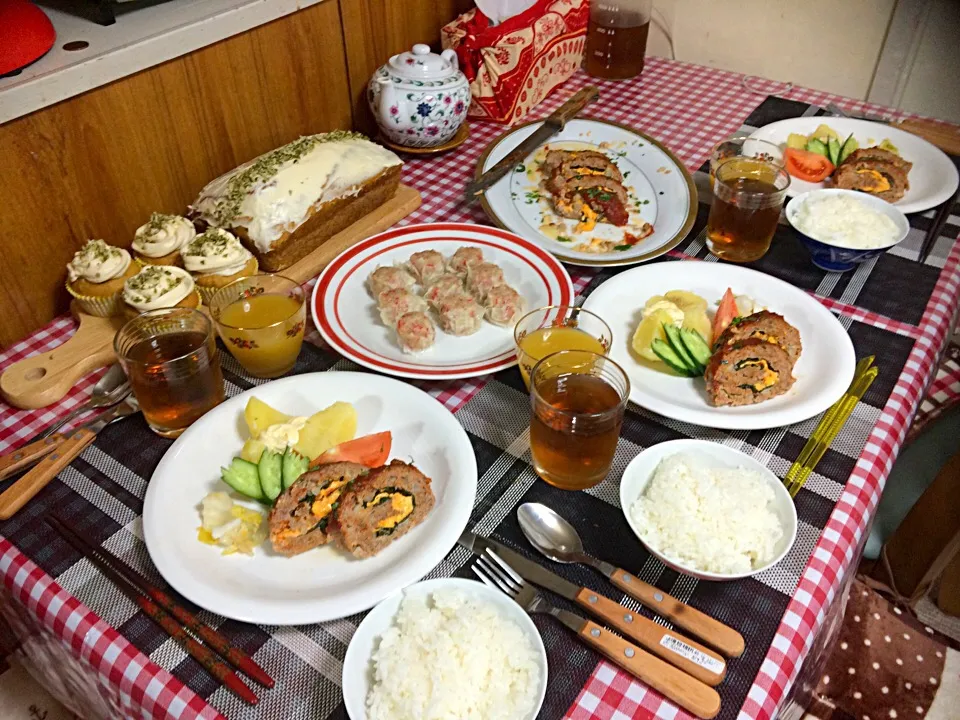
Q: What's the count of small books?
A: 0